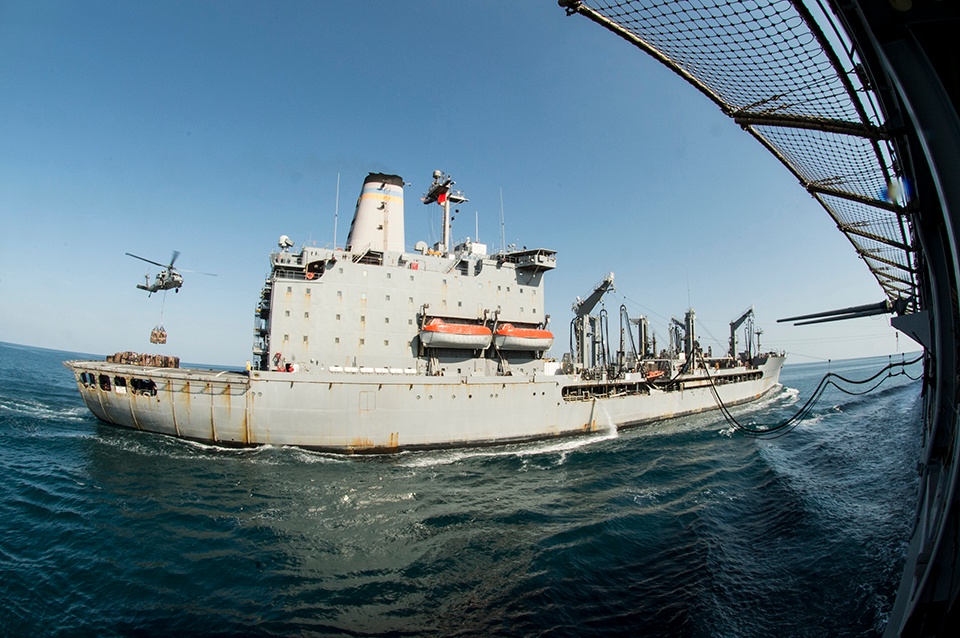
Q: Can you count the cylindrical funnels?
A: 1